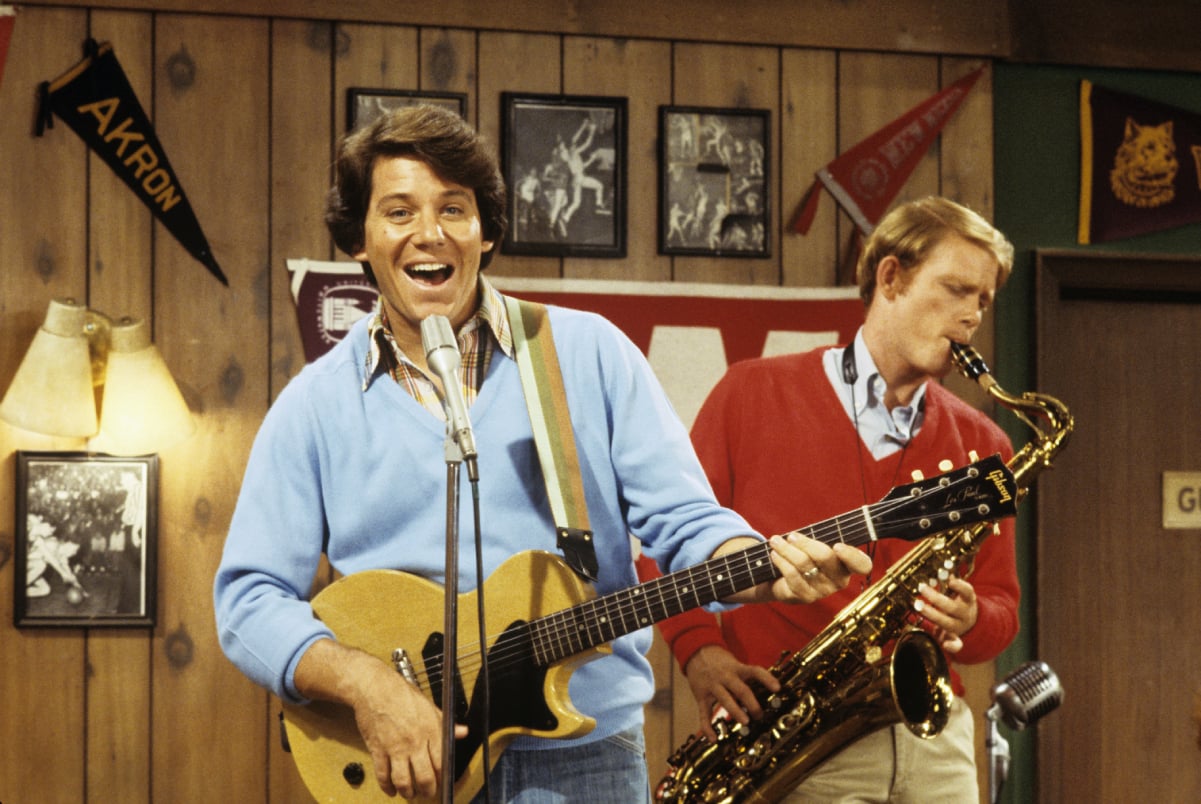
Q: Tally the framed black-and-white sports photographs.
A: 4